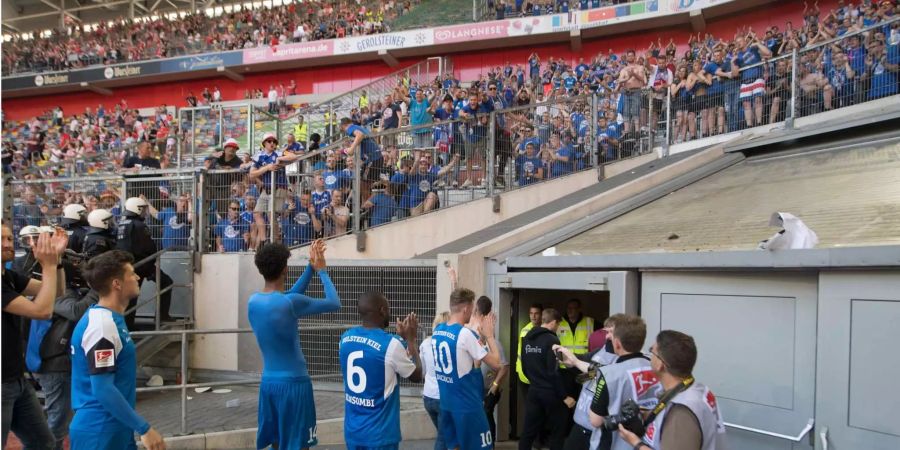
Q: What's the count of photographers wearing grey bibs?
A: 3